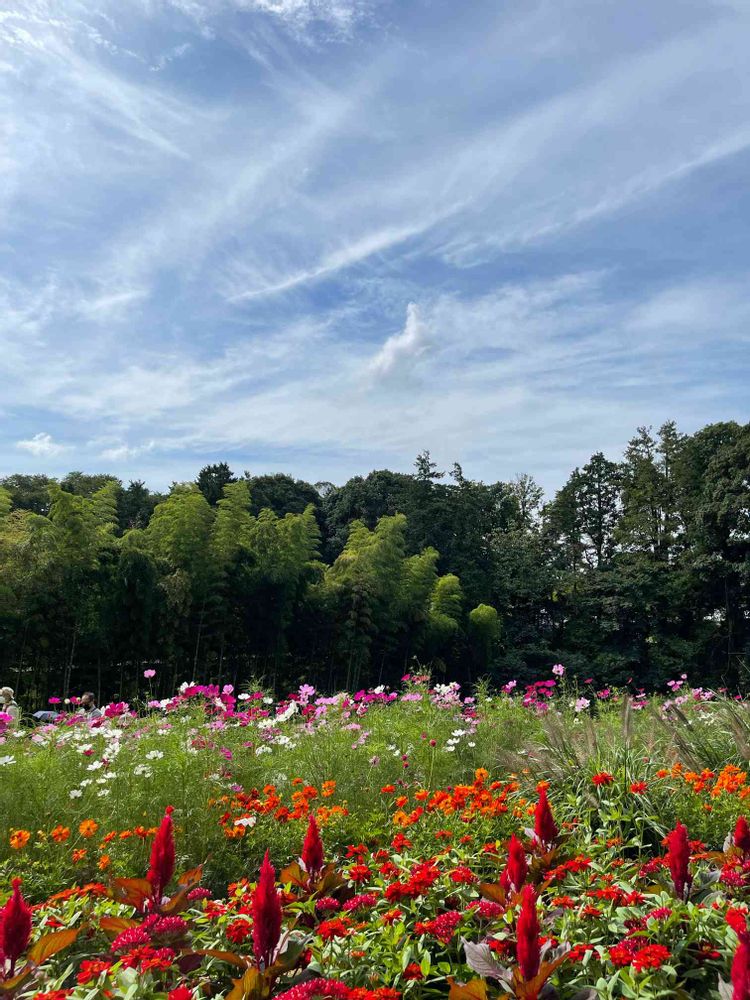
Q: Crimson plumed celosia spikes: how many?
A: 10